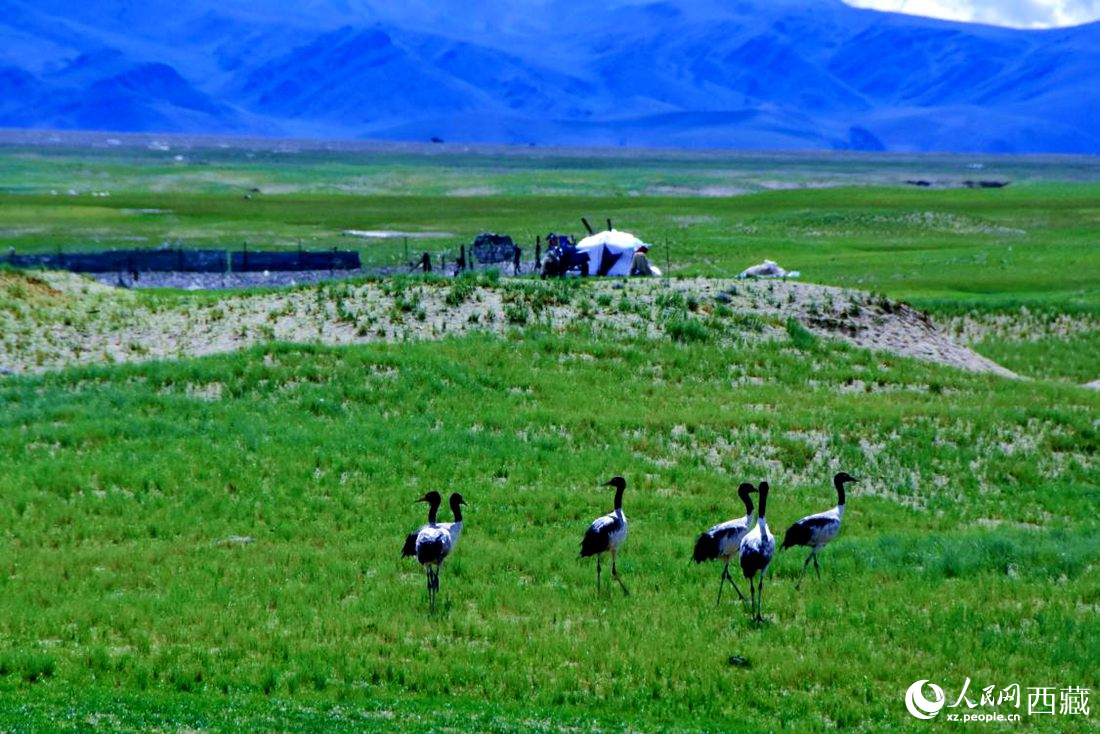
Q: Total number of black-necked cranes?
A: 6